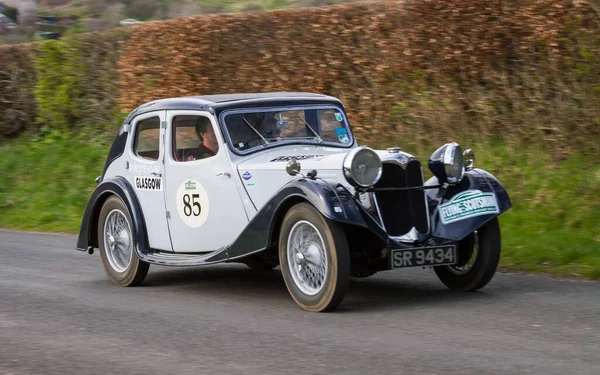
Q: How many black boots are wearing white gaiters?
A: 0